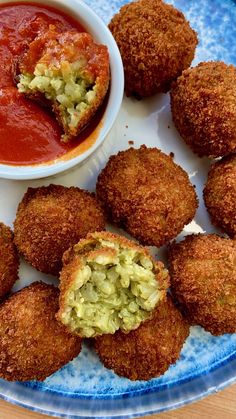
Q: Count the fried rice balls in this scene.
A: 11